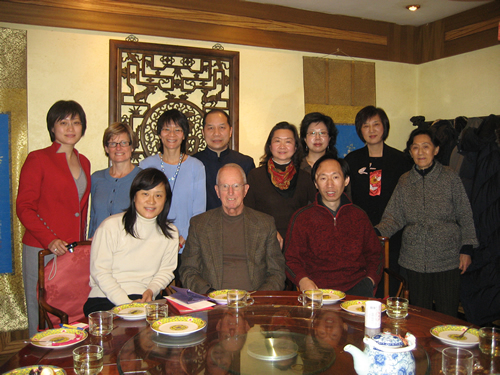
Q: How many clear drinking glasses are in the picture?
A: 8